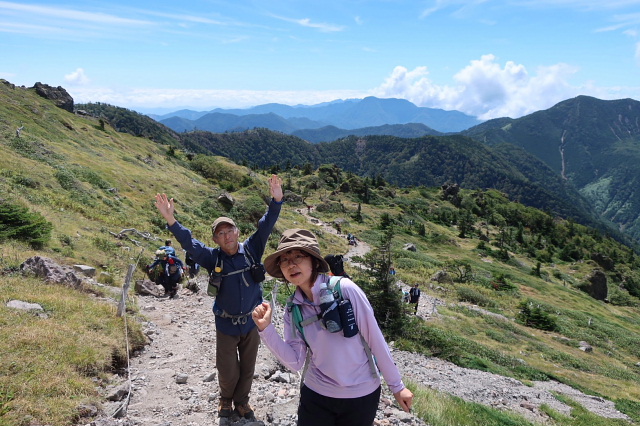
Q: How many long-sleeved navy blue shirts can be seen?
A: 1